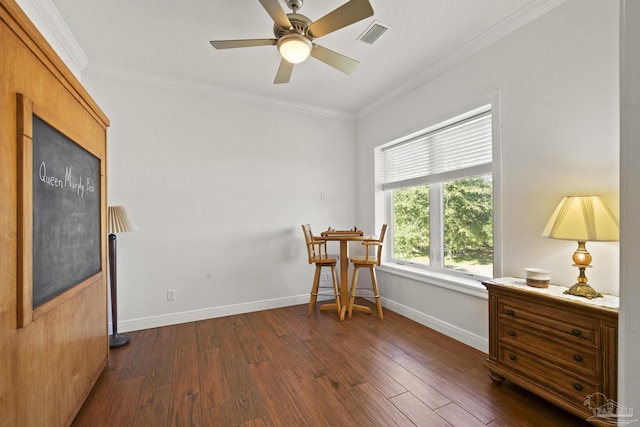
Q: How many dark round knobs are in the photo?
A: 6